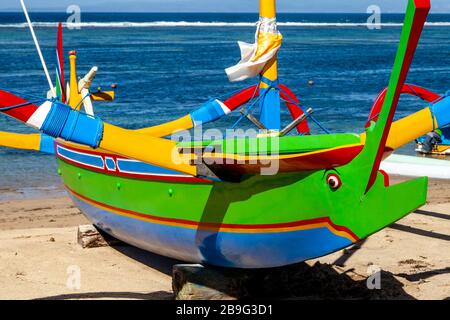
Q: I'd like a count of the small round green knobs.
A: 4